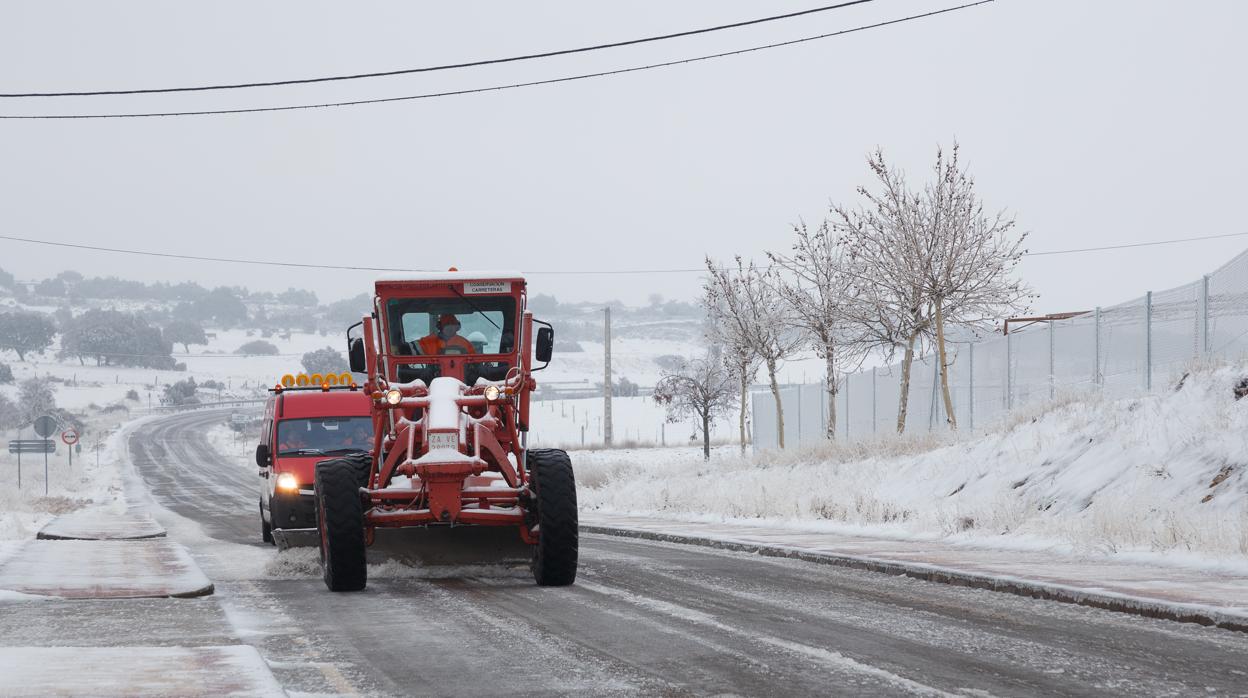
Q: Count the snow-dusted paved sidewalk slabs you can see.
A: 3